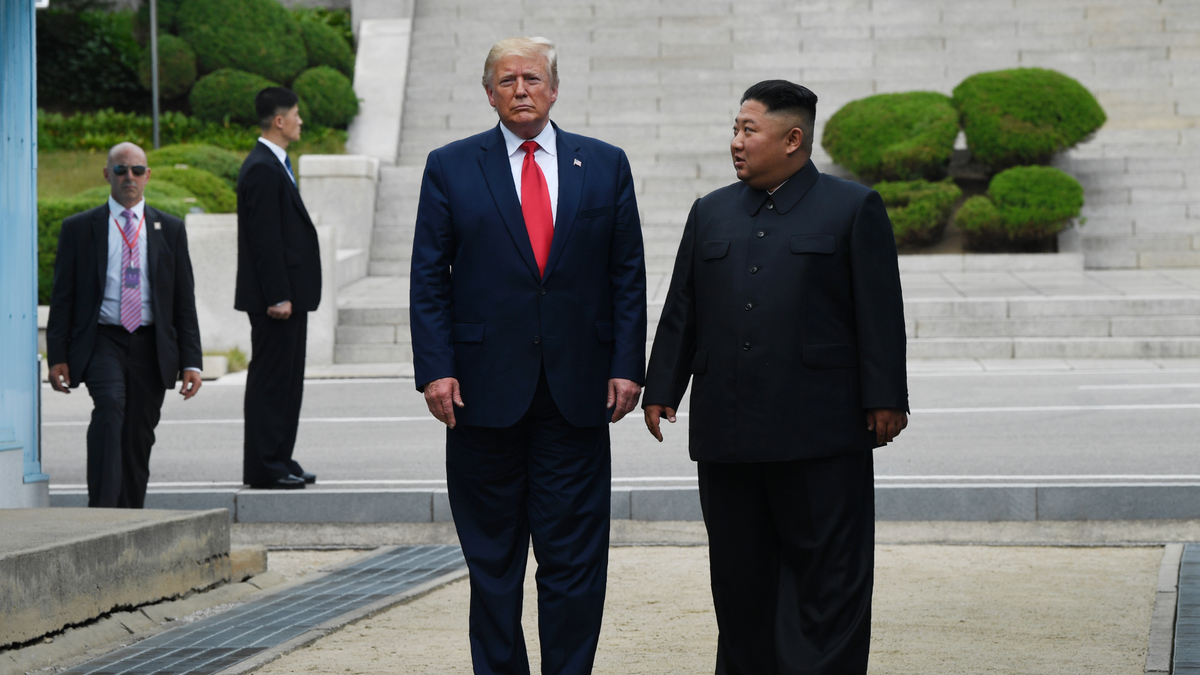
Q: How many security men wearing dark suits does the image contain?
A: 2